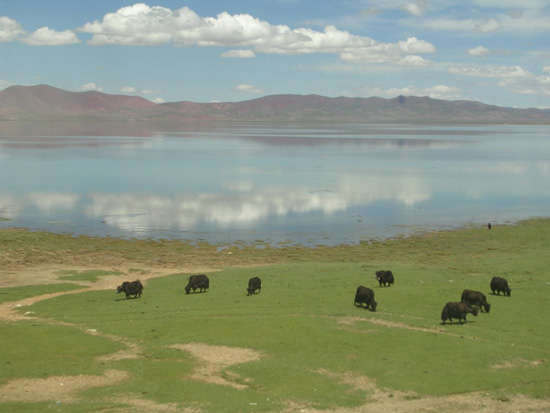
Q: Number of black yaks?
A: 8